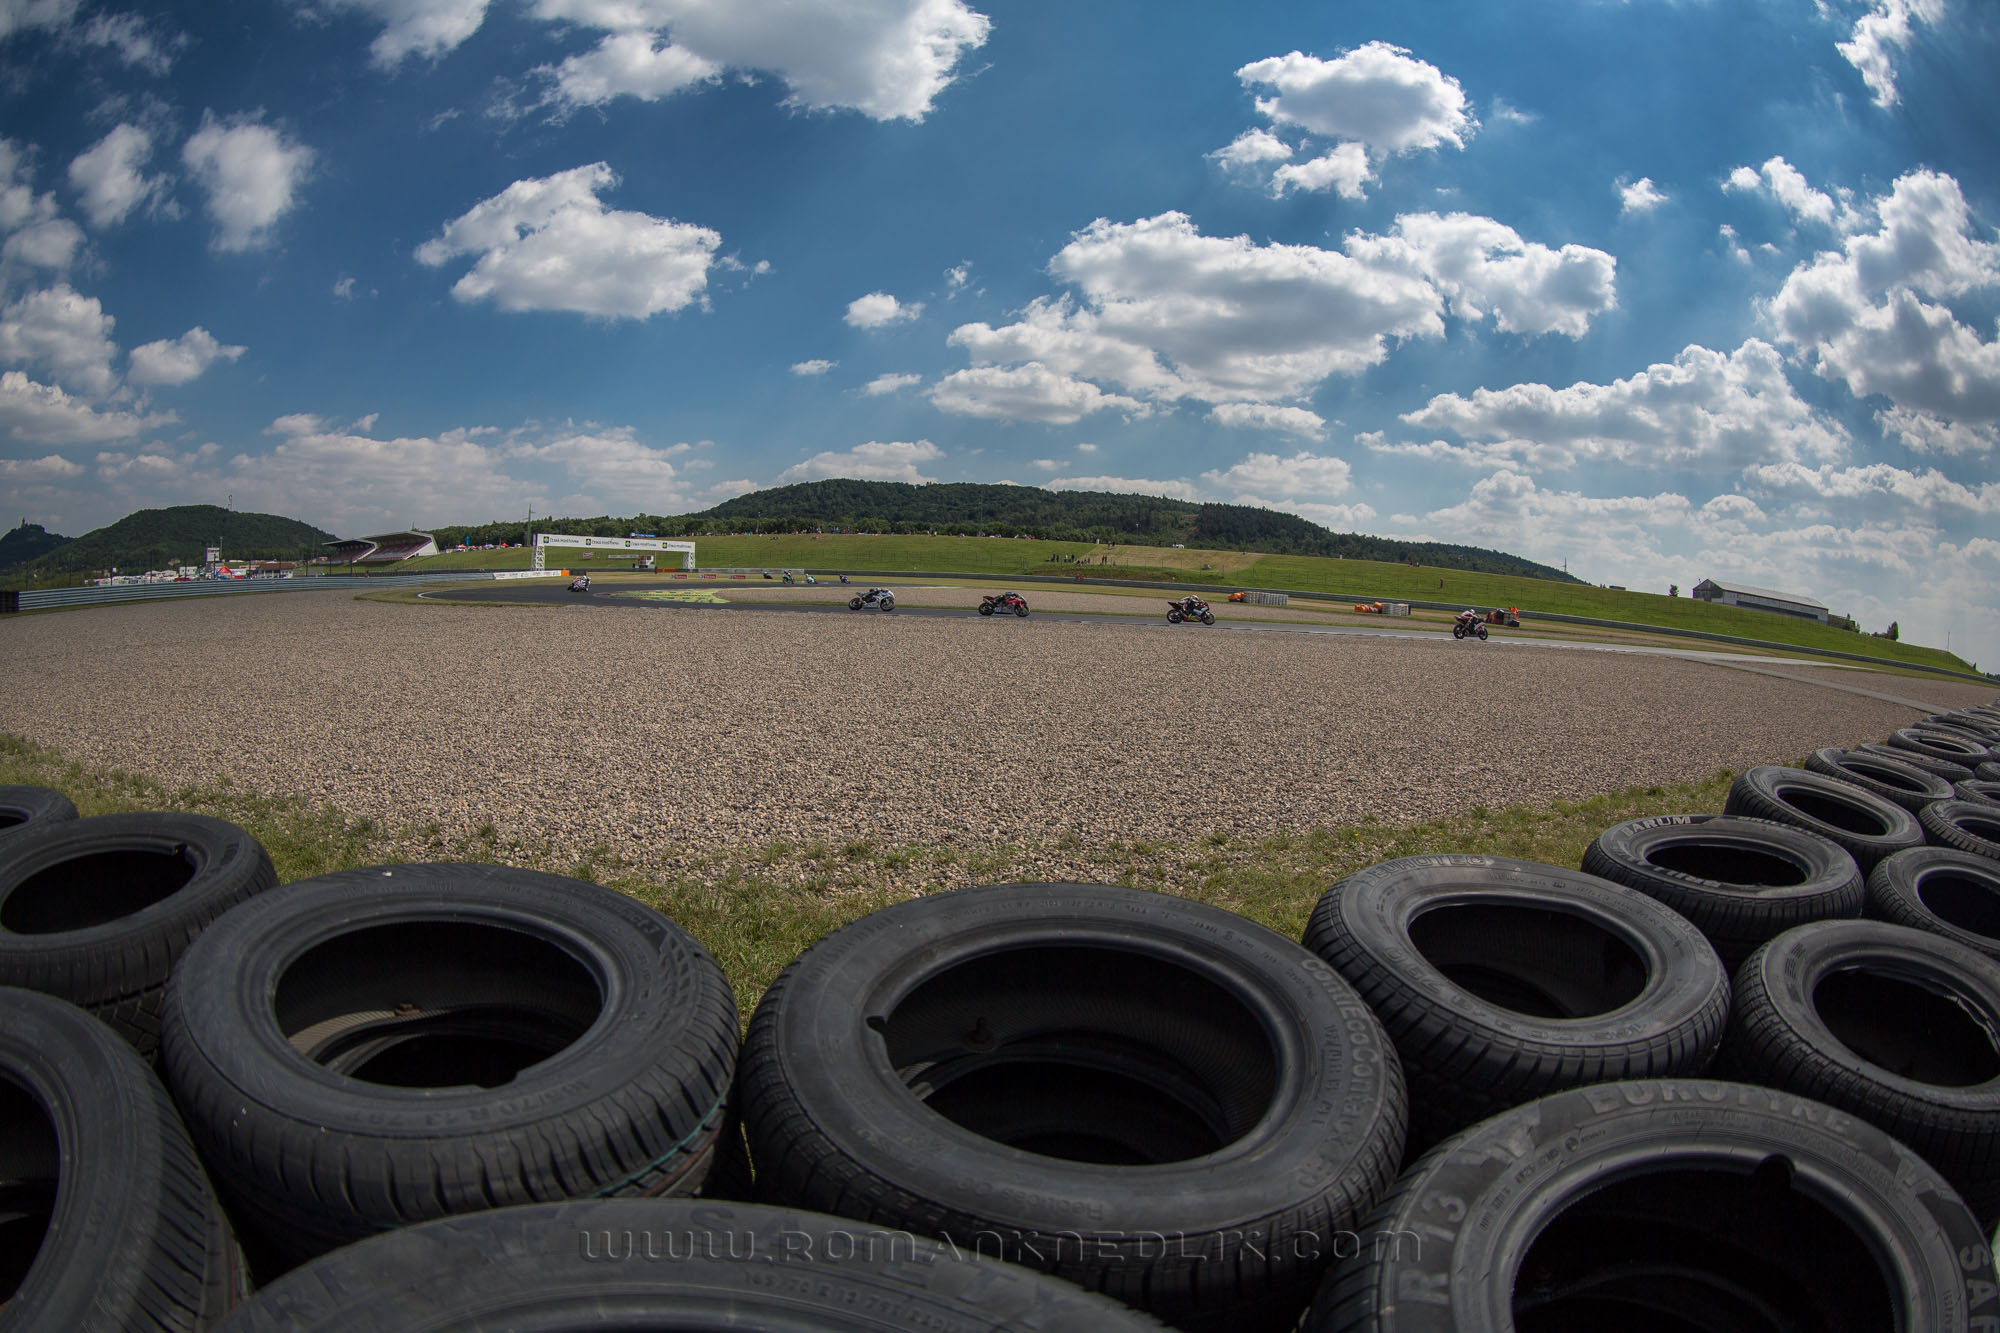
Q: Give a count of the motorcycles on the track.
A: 9